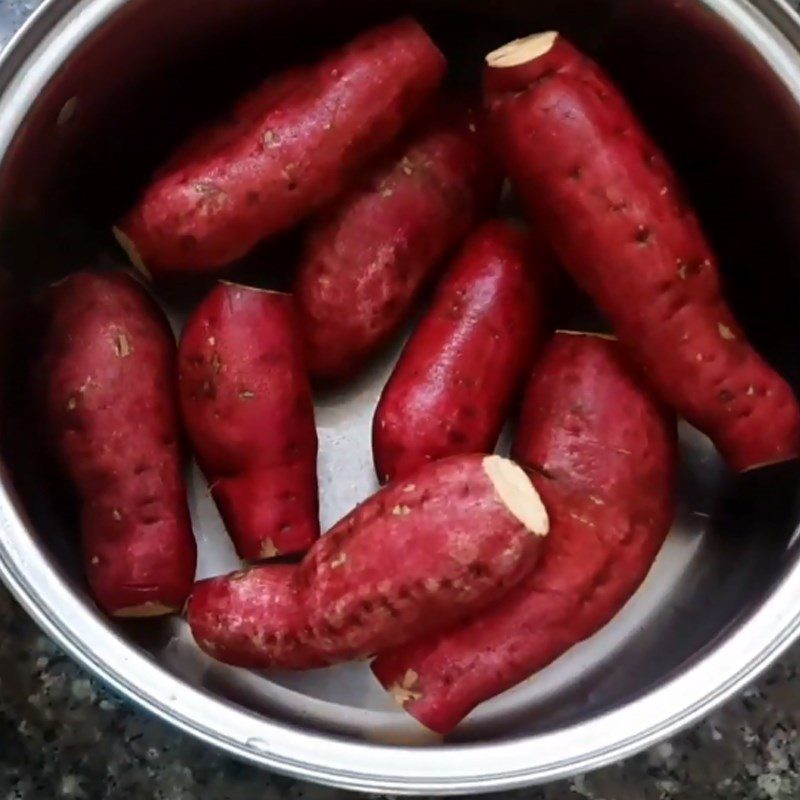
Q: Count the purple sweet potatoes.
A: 8